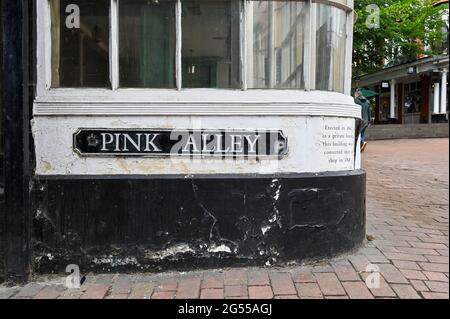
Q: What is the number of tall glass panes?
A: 5